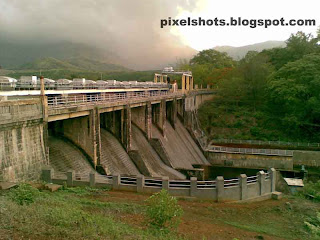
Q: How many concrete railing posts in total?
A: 11